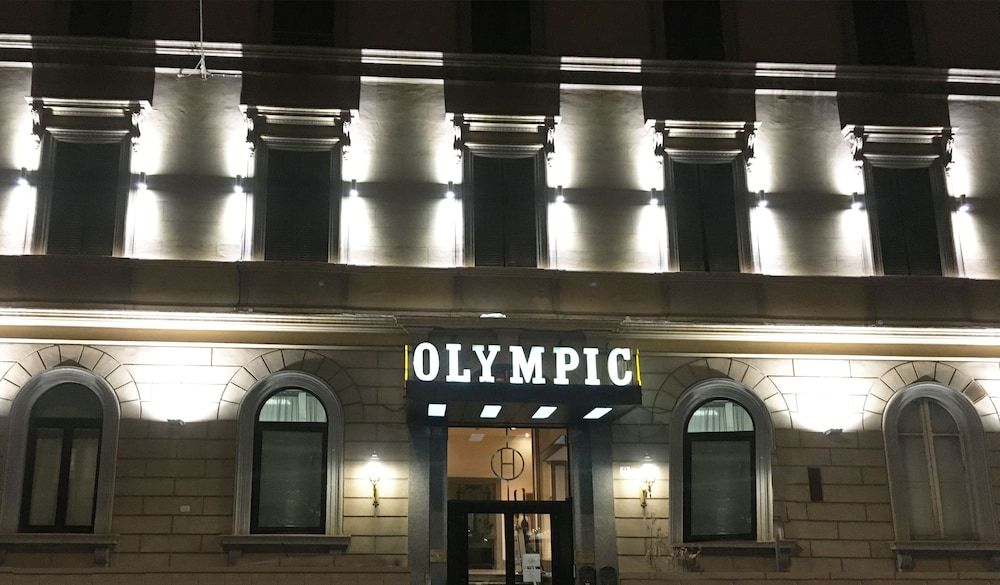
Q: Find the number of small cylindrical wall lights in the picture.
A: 10